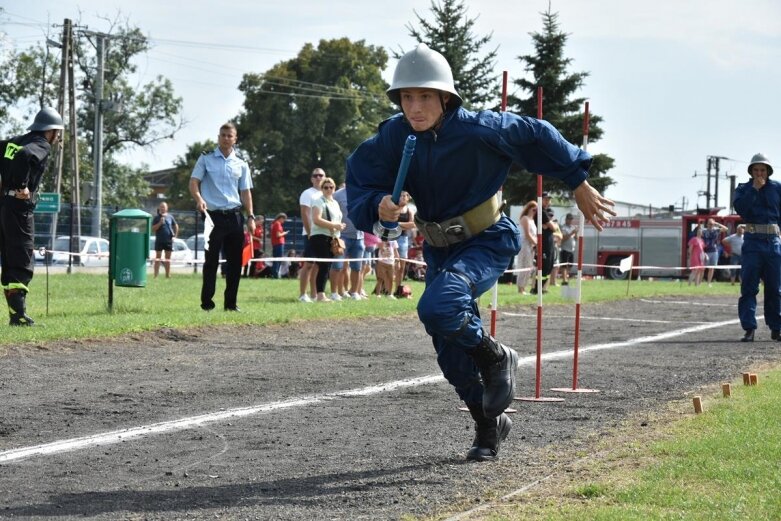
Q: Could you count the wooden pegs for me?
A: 4